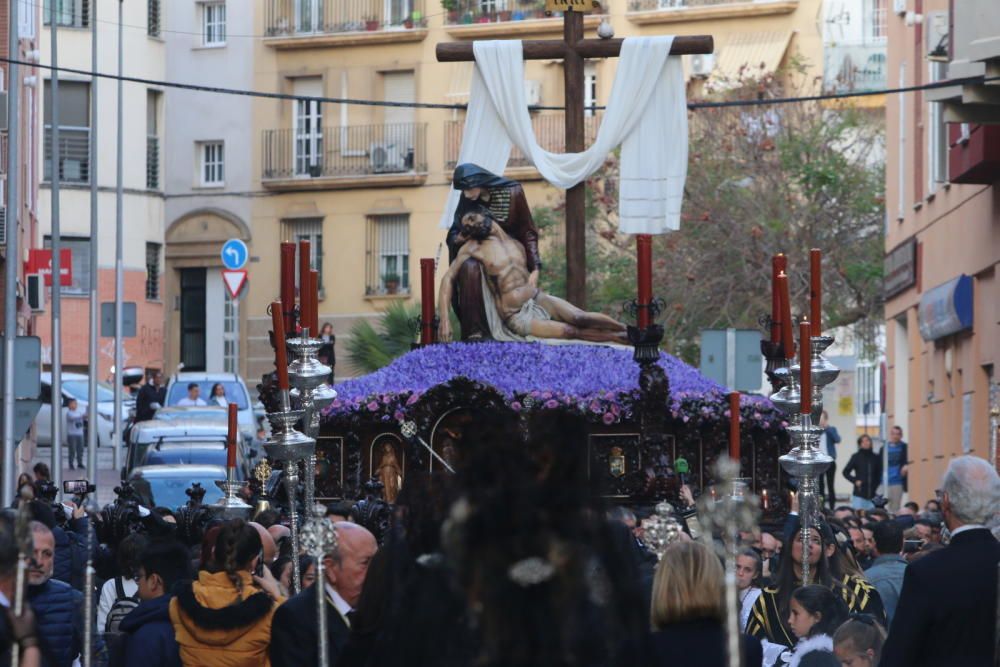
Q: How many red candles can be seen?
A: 12